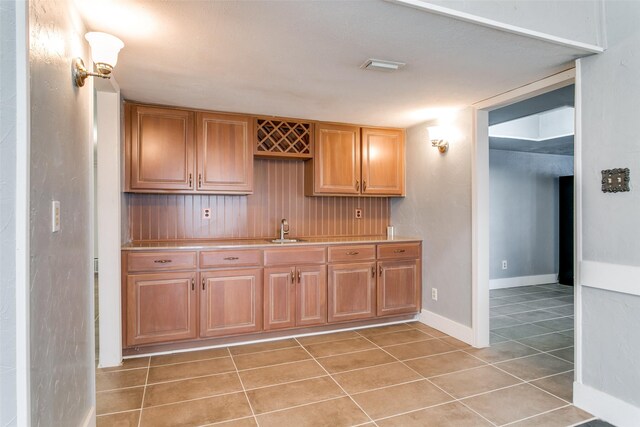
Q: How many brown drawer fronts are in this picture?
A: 5